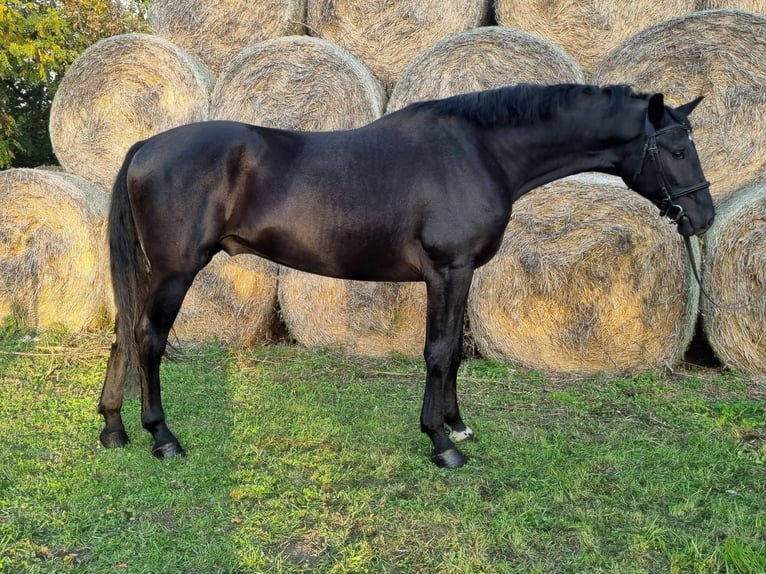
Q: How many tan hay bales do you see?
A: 13